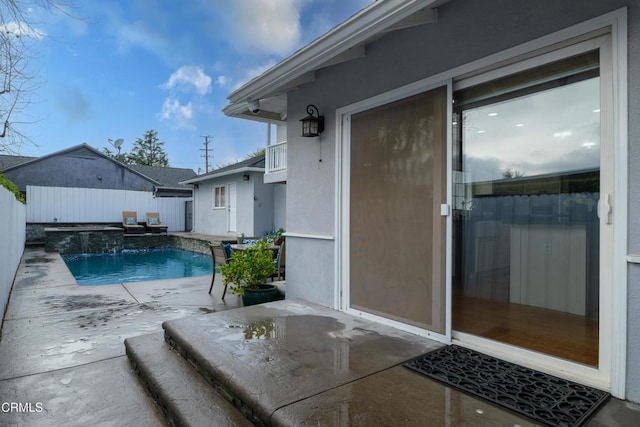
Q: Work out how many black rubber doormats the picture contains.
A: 1